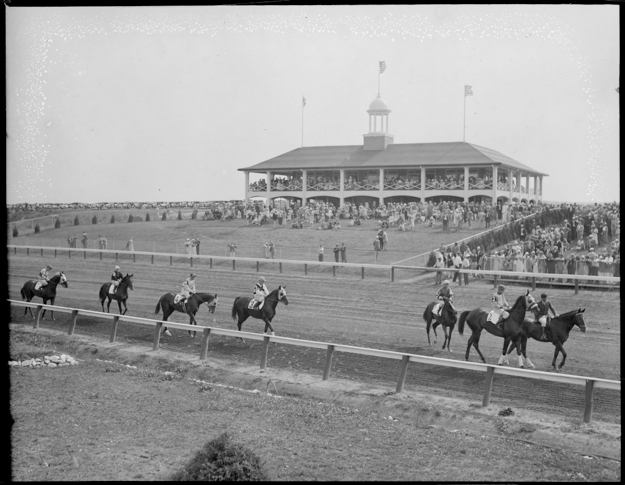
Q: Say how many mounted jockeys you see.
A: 7